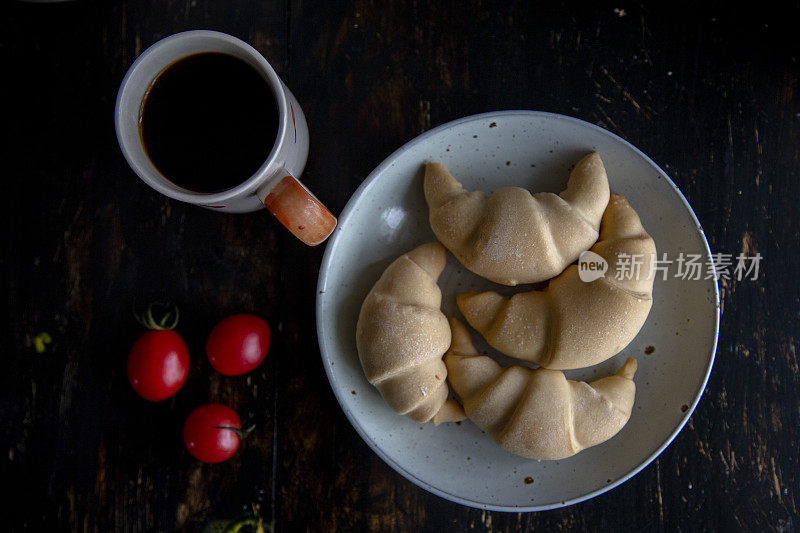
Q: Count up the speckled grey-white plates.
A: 1